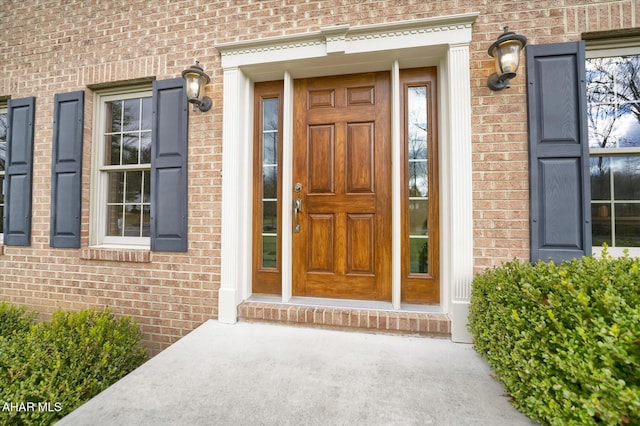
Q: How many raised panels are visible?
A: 14